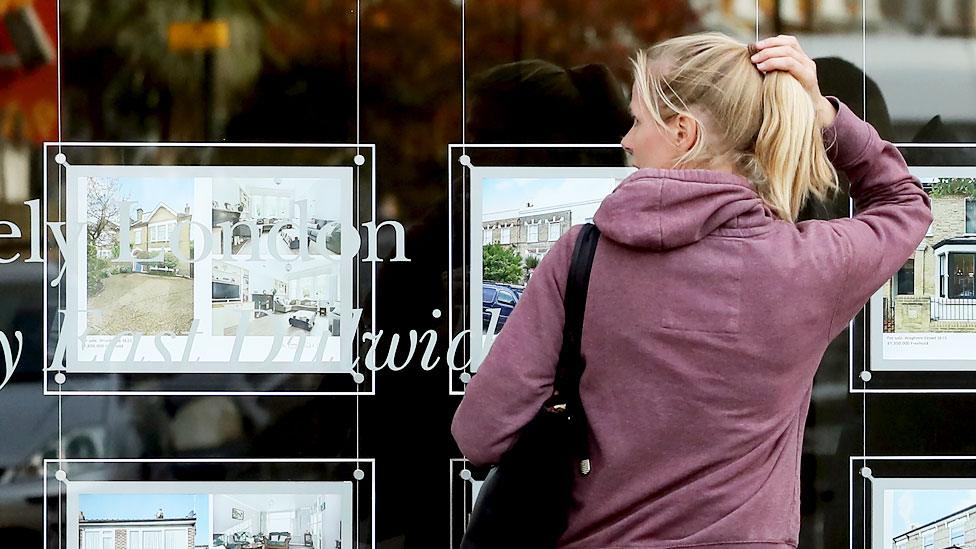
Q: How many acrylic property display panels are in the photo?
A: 6